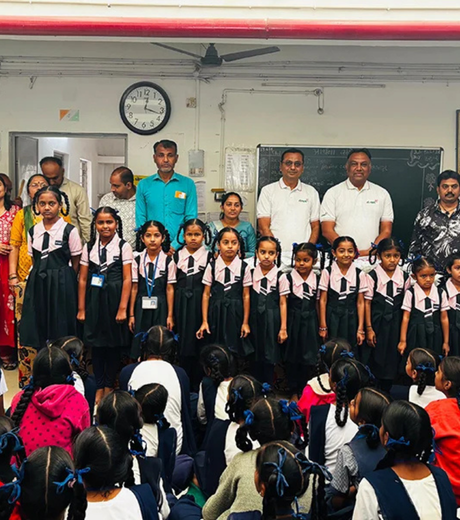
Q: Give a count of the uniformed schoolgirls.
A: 11